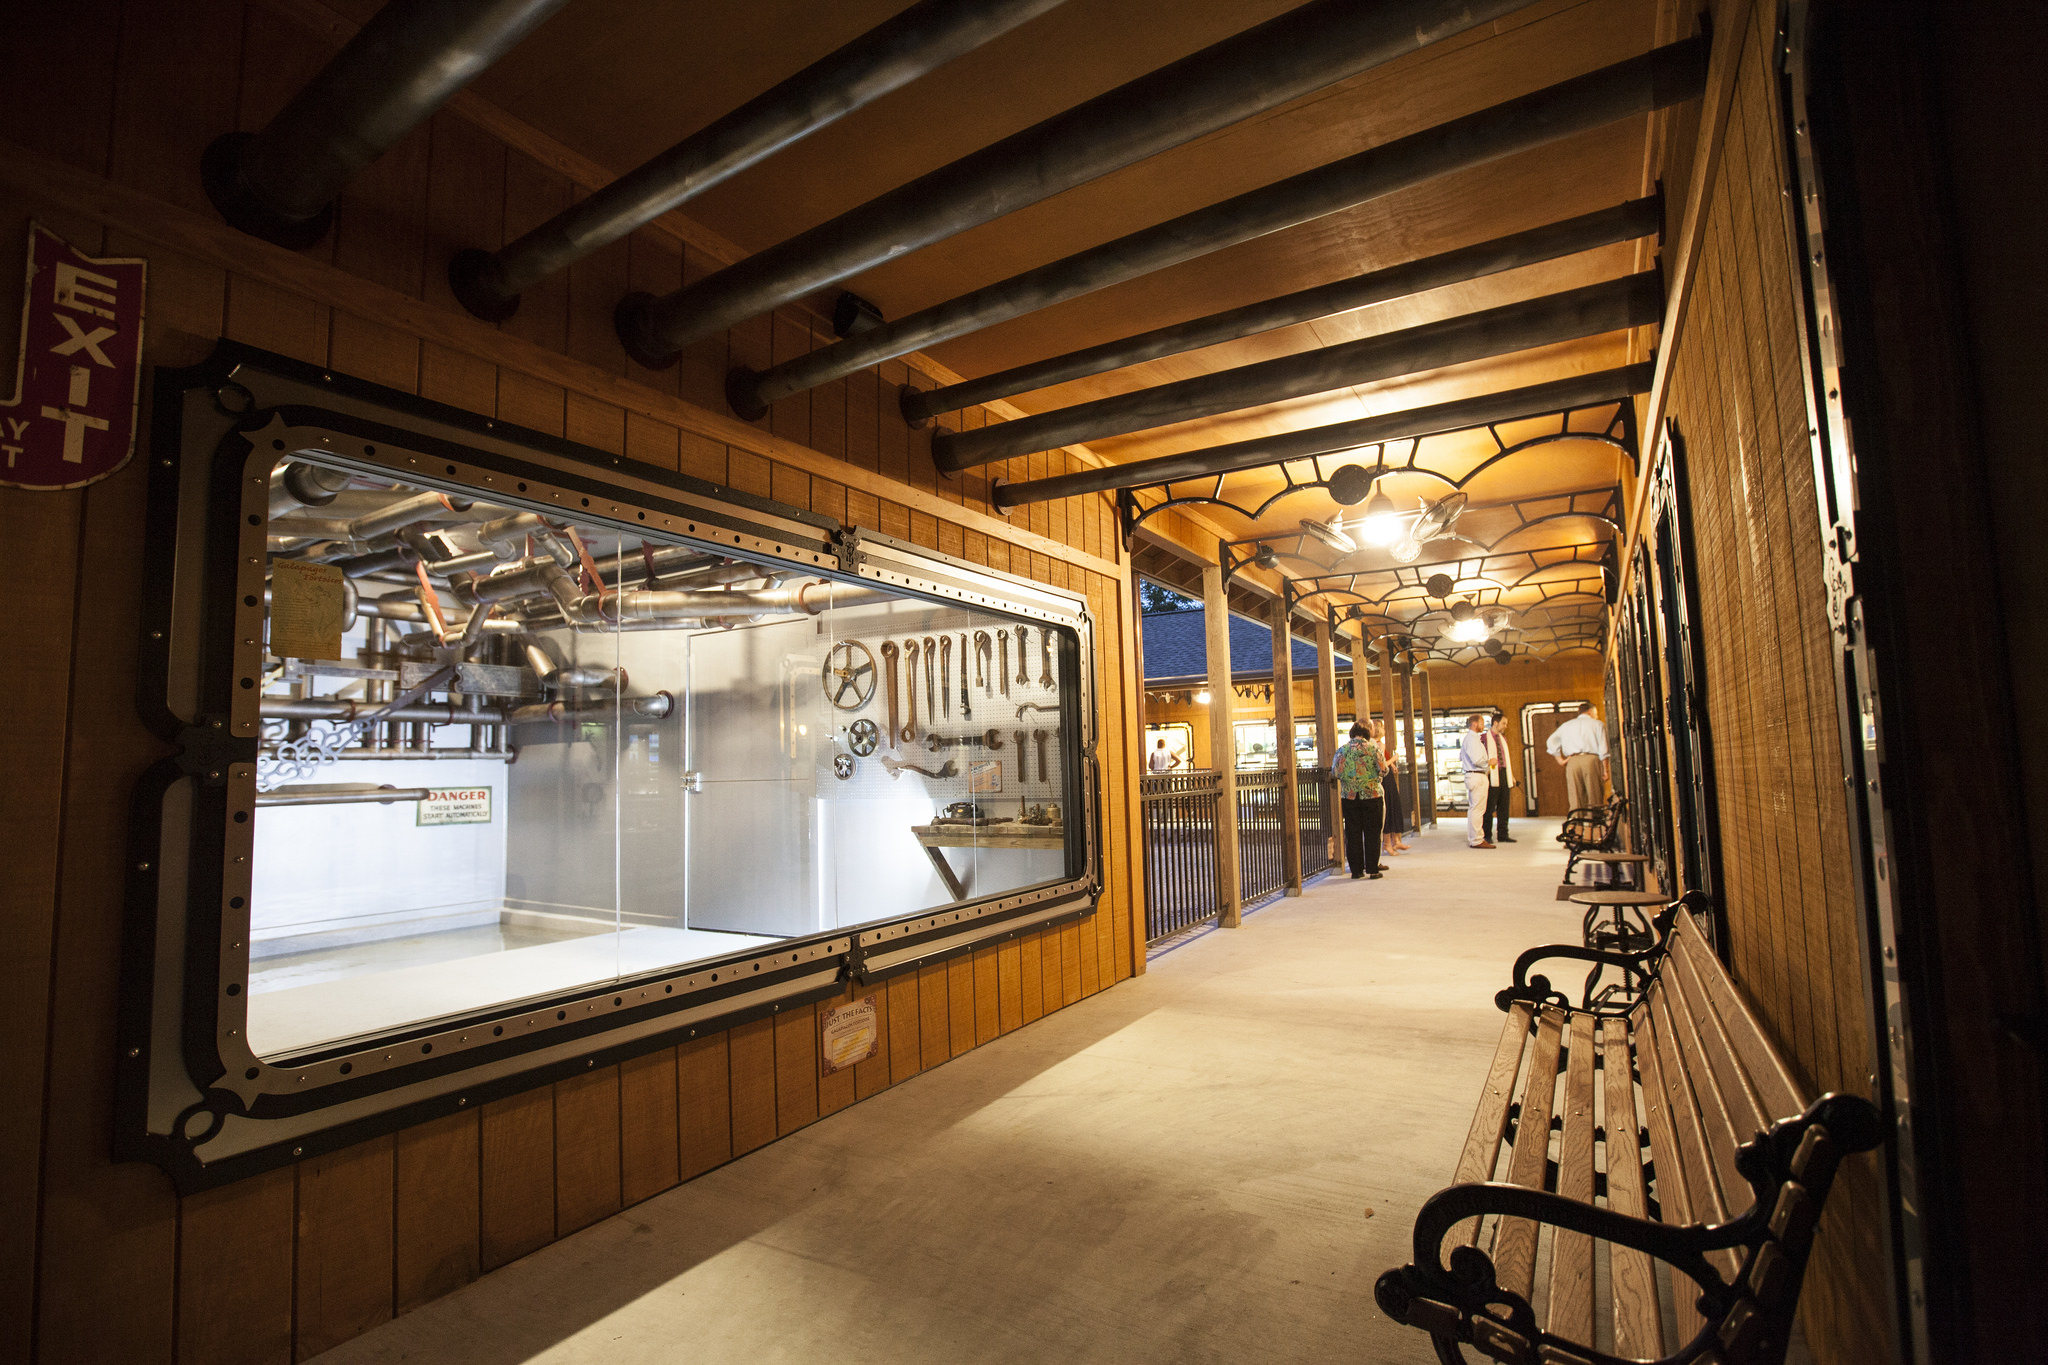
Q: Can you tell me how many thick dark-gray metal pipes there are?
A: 7